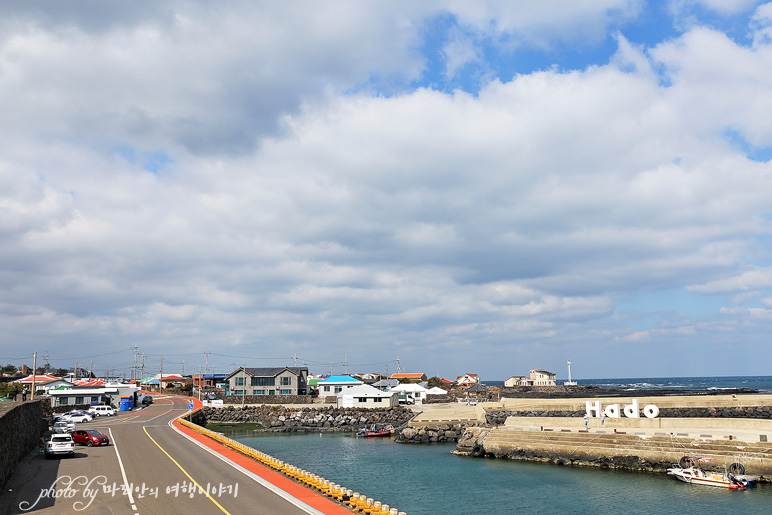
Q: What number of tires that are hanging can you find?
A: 3